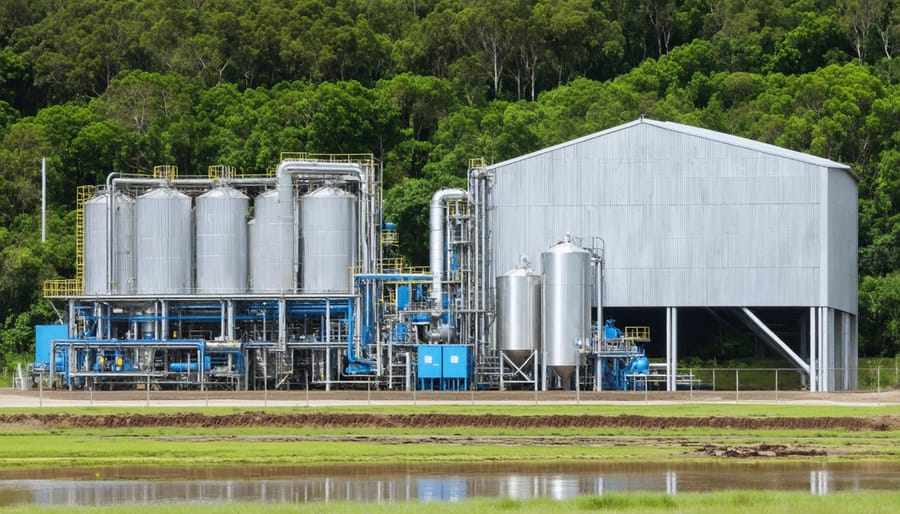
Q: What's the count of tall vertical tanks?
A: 7